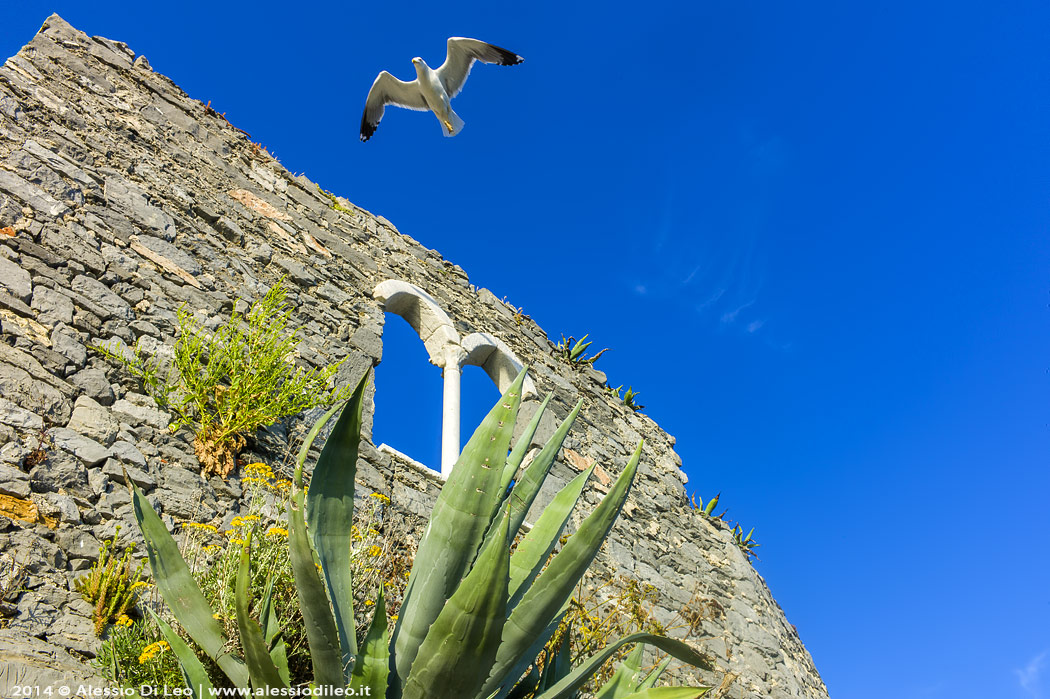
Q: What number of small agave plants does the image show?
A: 4